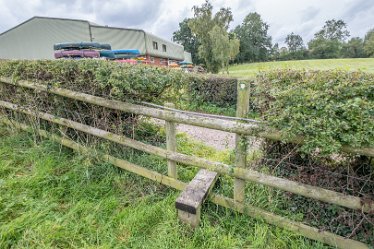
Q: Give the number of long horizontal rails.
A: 3